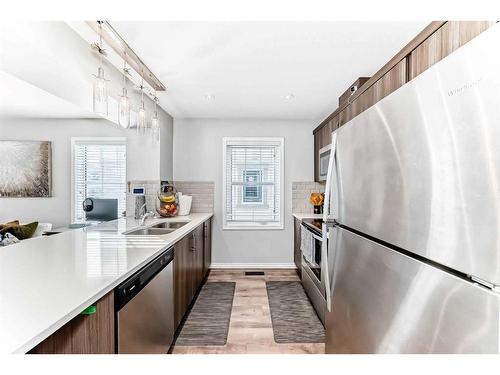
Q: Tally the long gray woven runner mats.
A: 2